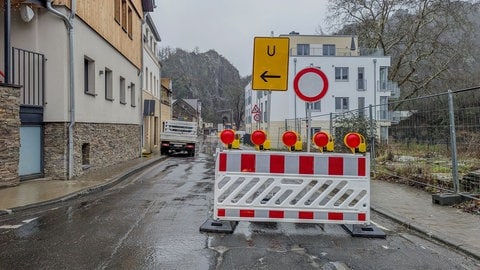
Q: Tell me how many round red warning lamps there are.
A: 5